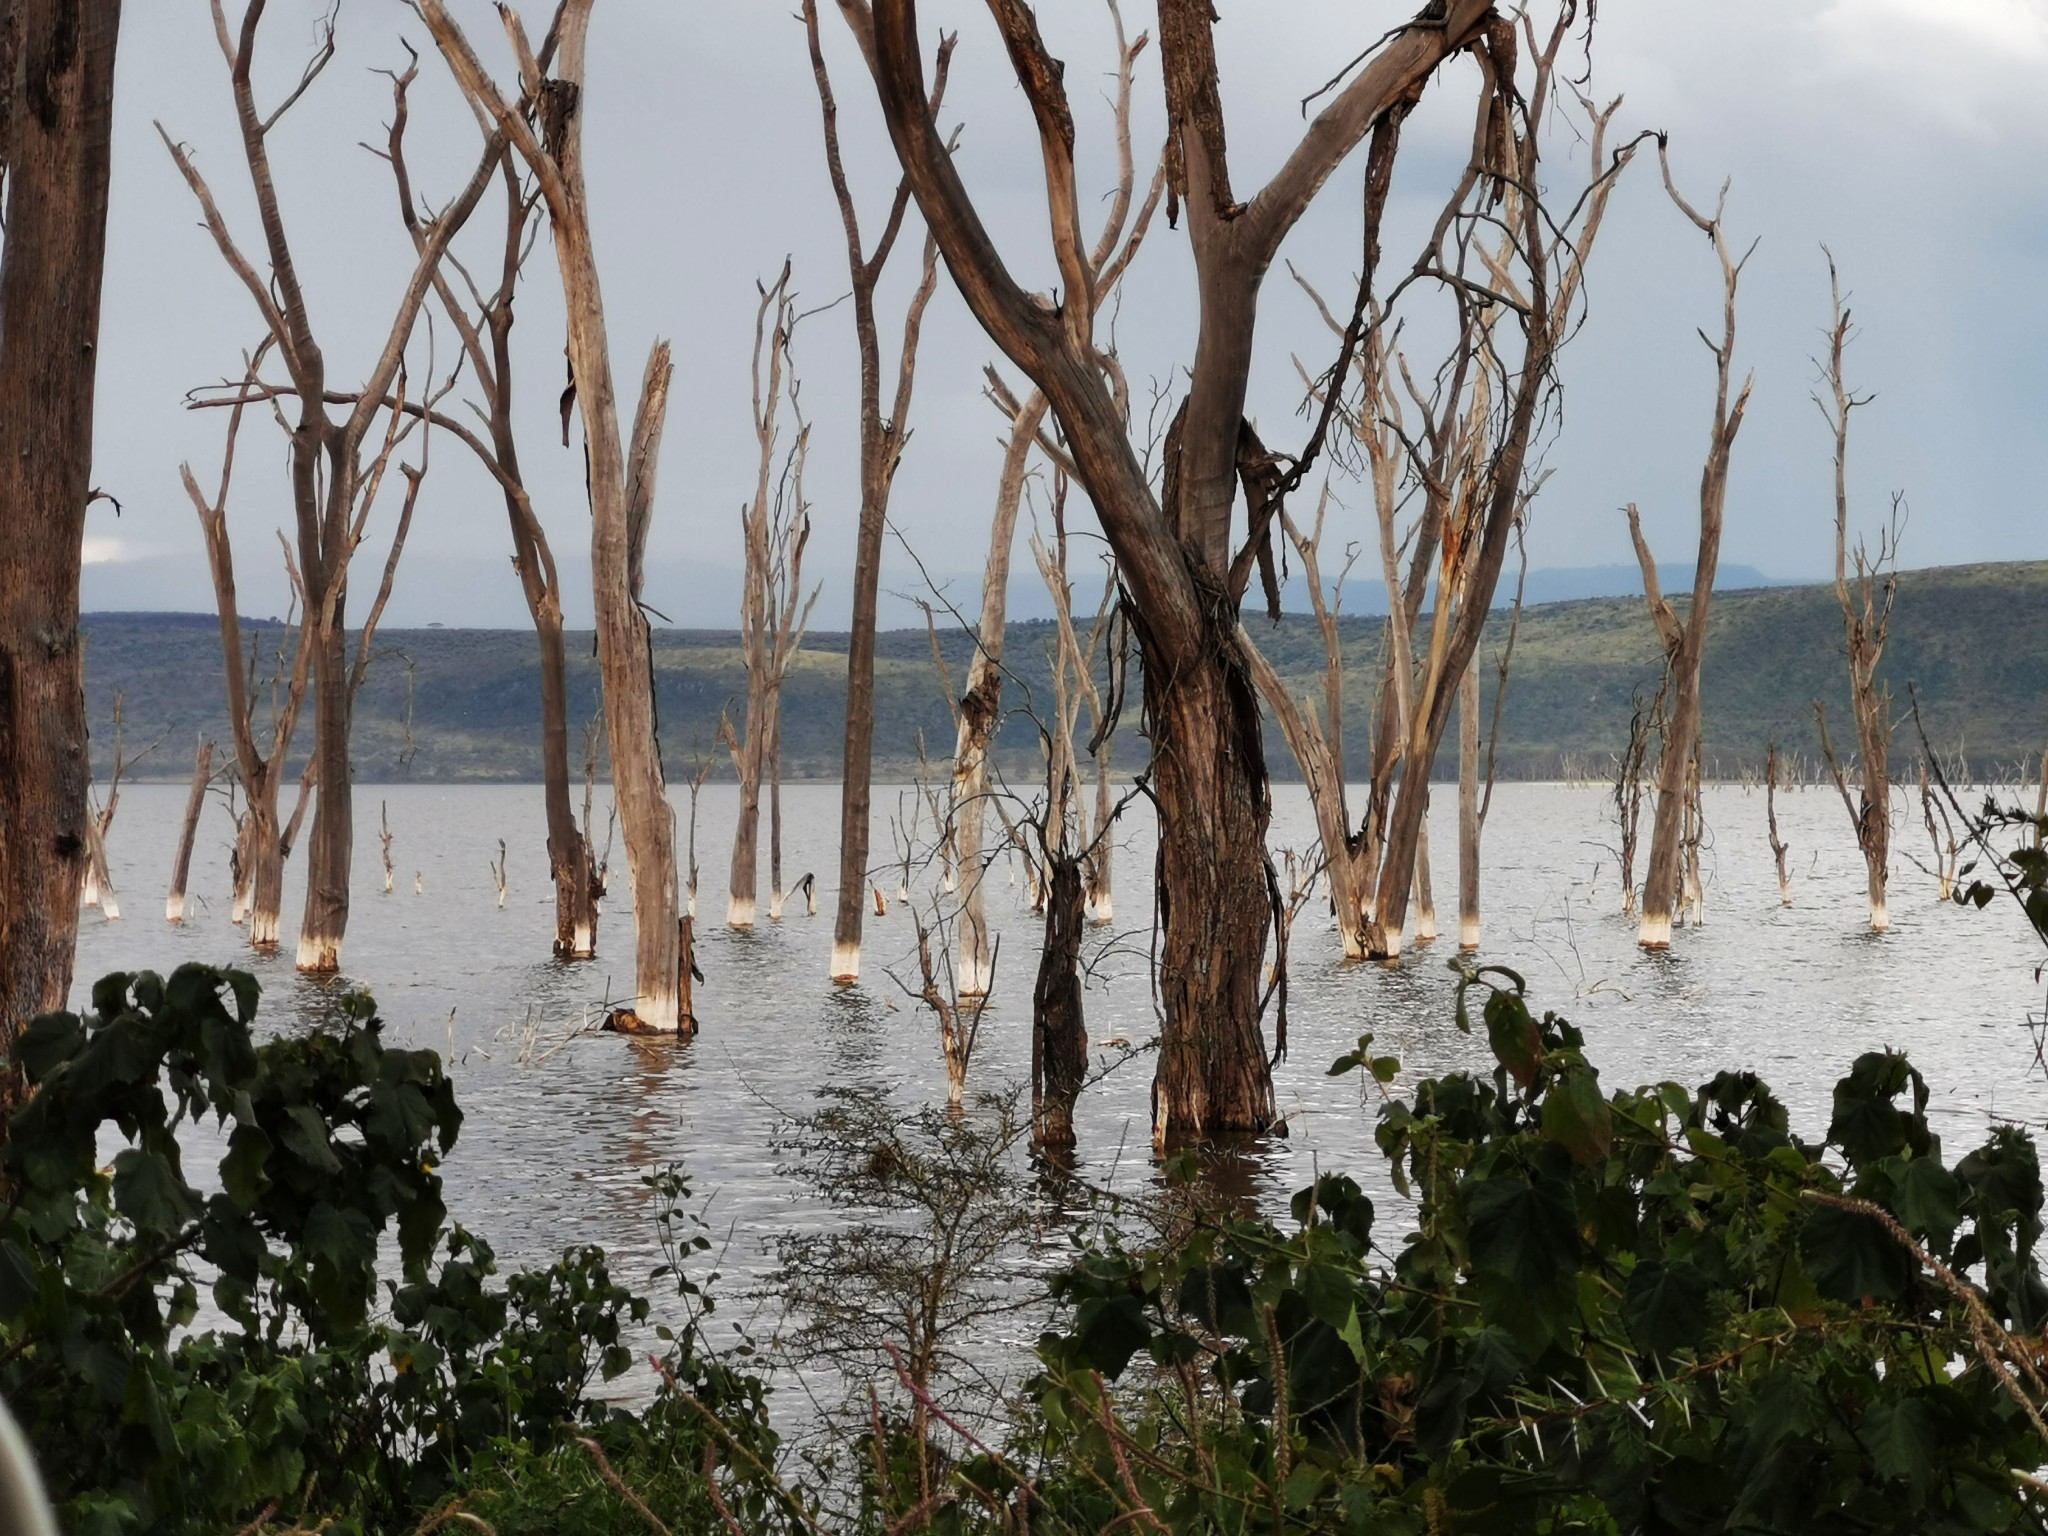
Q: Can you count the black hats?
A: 0